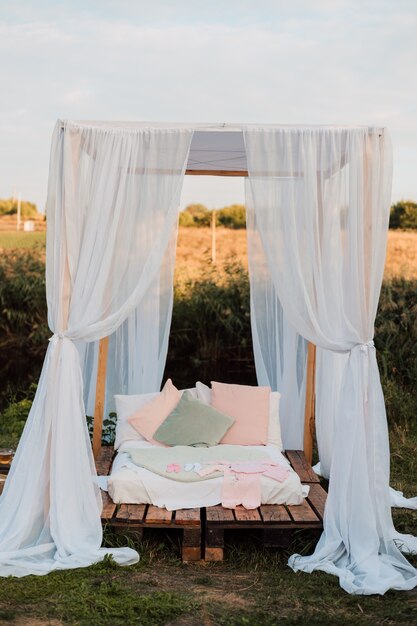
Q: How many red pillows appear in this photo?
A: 0